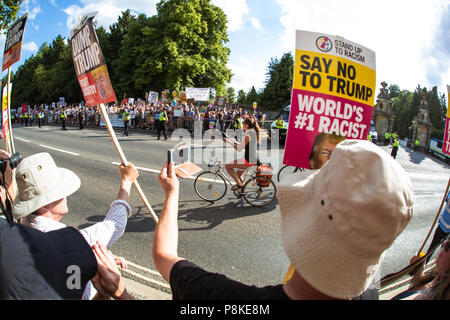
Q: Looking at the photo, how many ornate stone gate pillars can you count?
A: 2